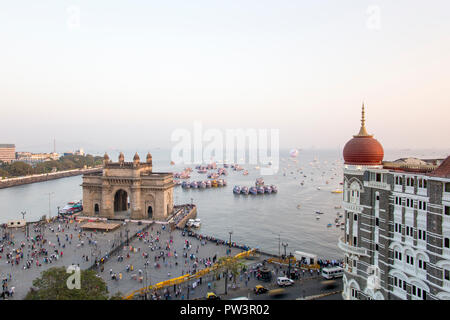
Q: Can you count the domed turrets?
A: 5